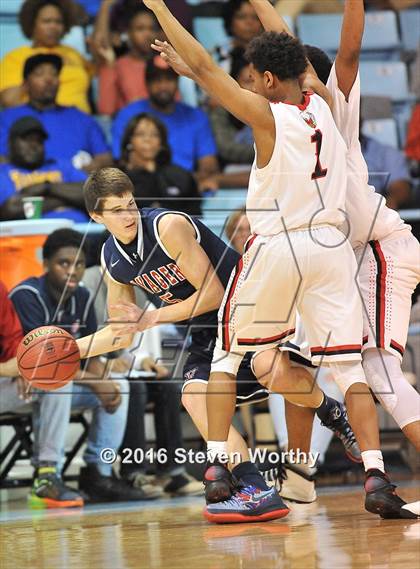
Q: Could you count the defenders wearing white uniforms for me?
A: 2